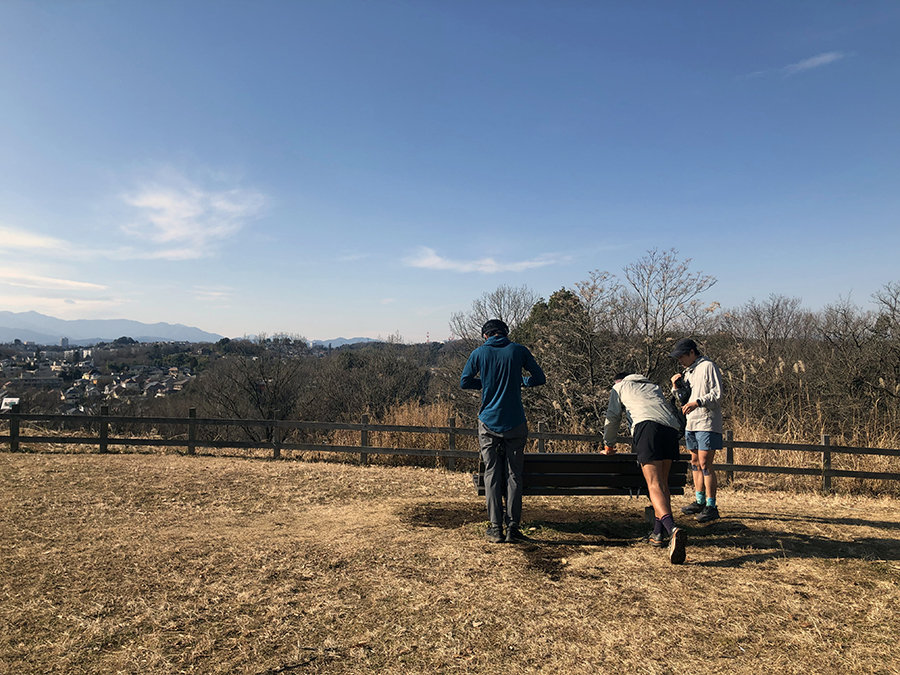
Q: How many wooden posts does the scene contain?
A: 9